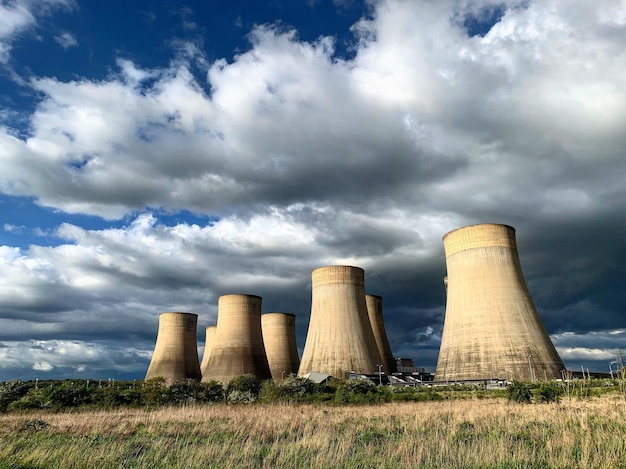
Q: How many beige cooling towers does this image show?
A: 7